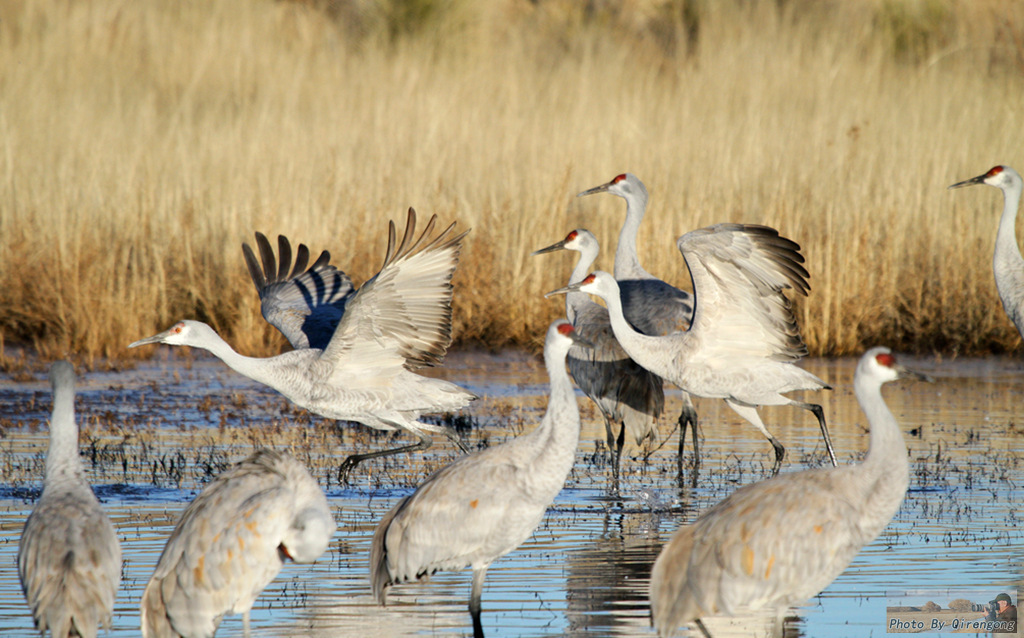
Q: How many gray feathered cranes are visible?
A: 9